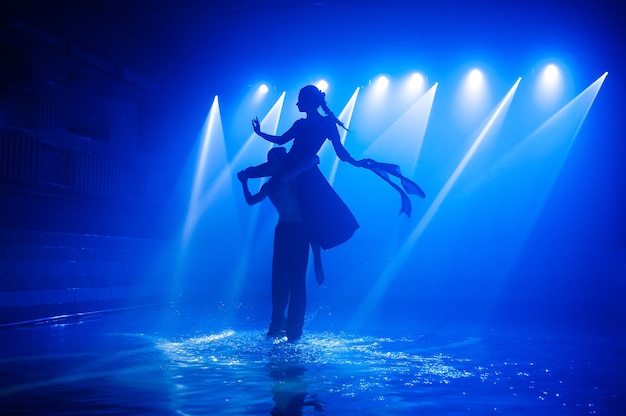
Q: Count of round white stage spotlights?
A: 6